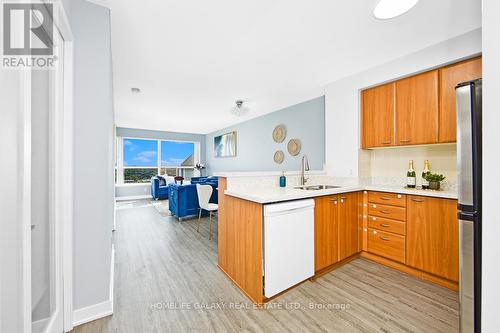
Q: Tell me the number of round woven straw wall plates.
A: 3